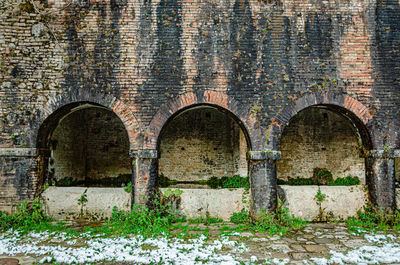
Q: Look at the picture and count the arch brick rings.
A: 3